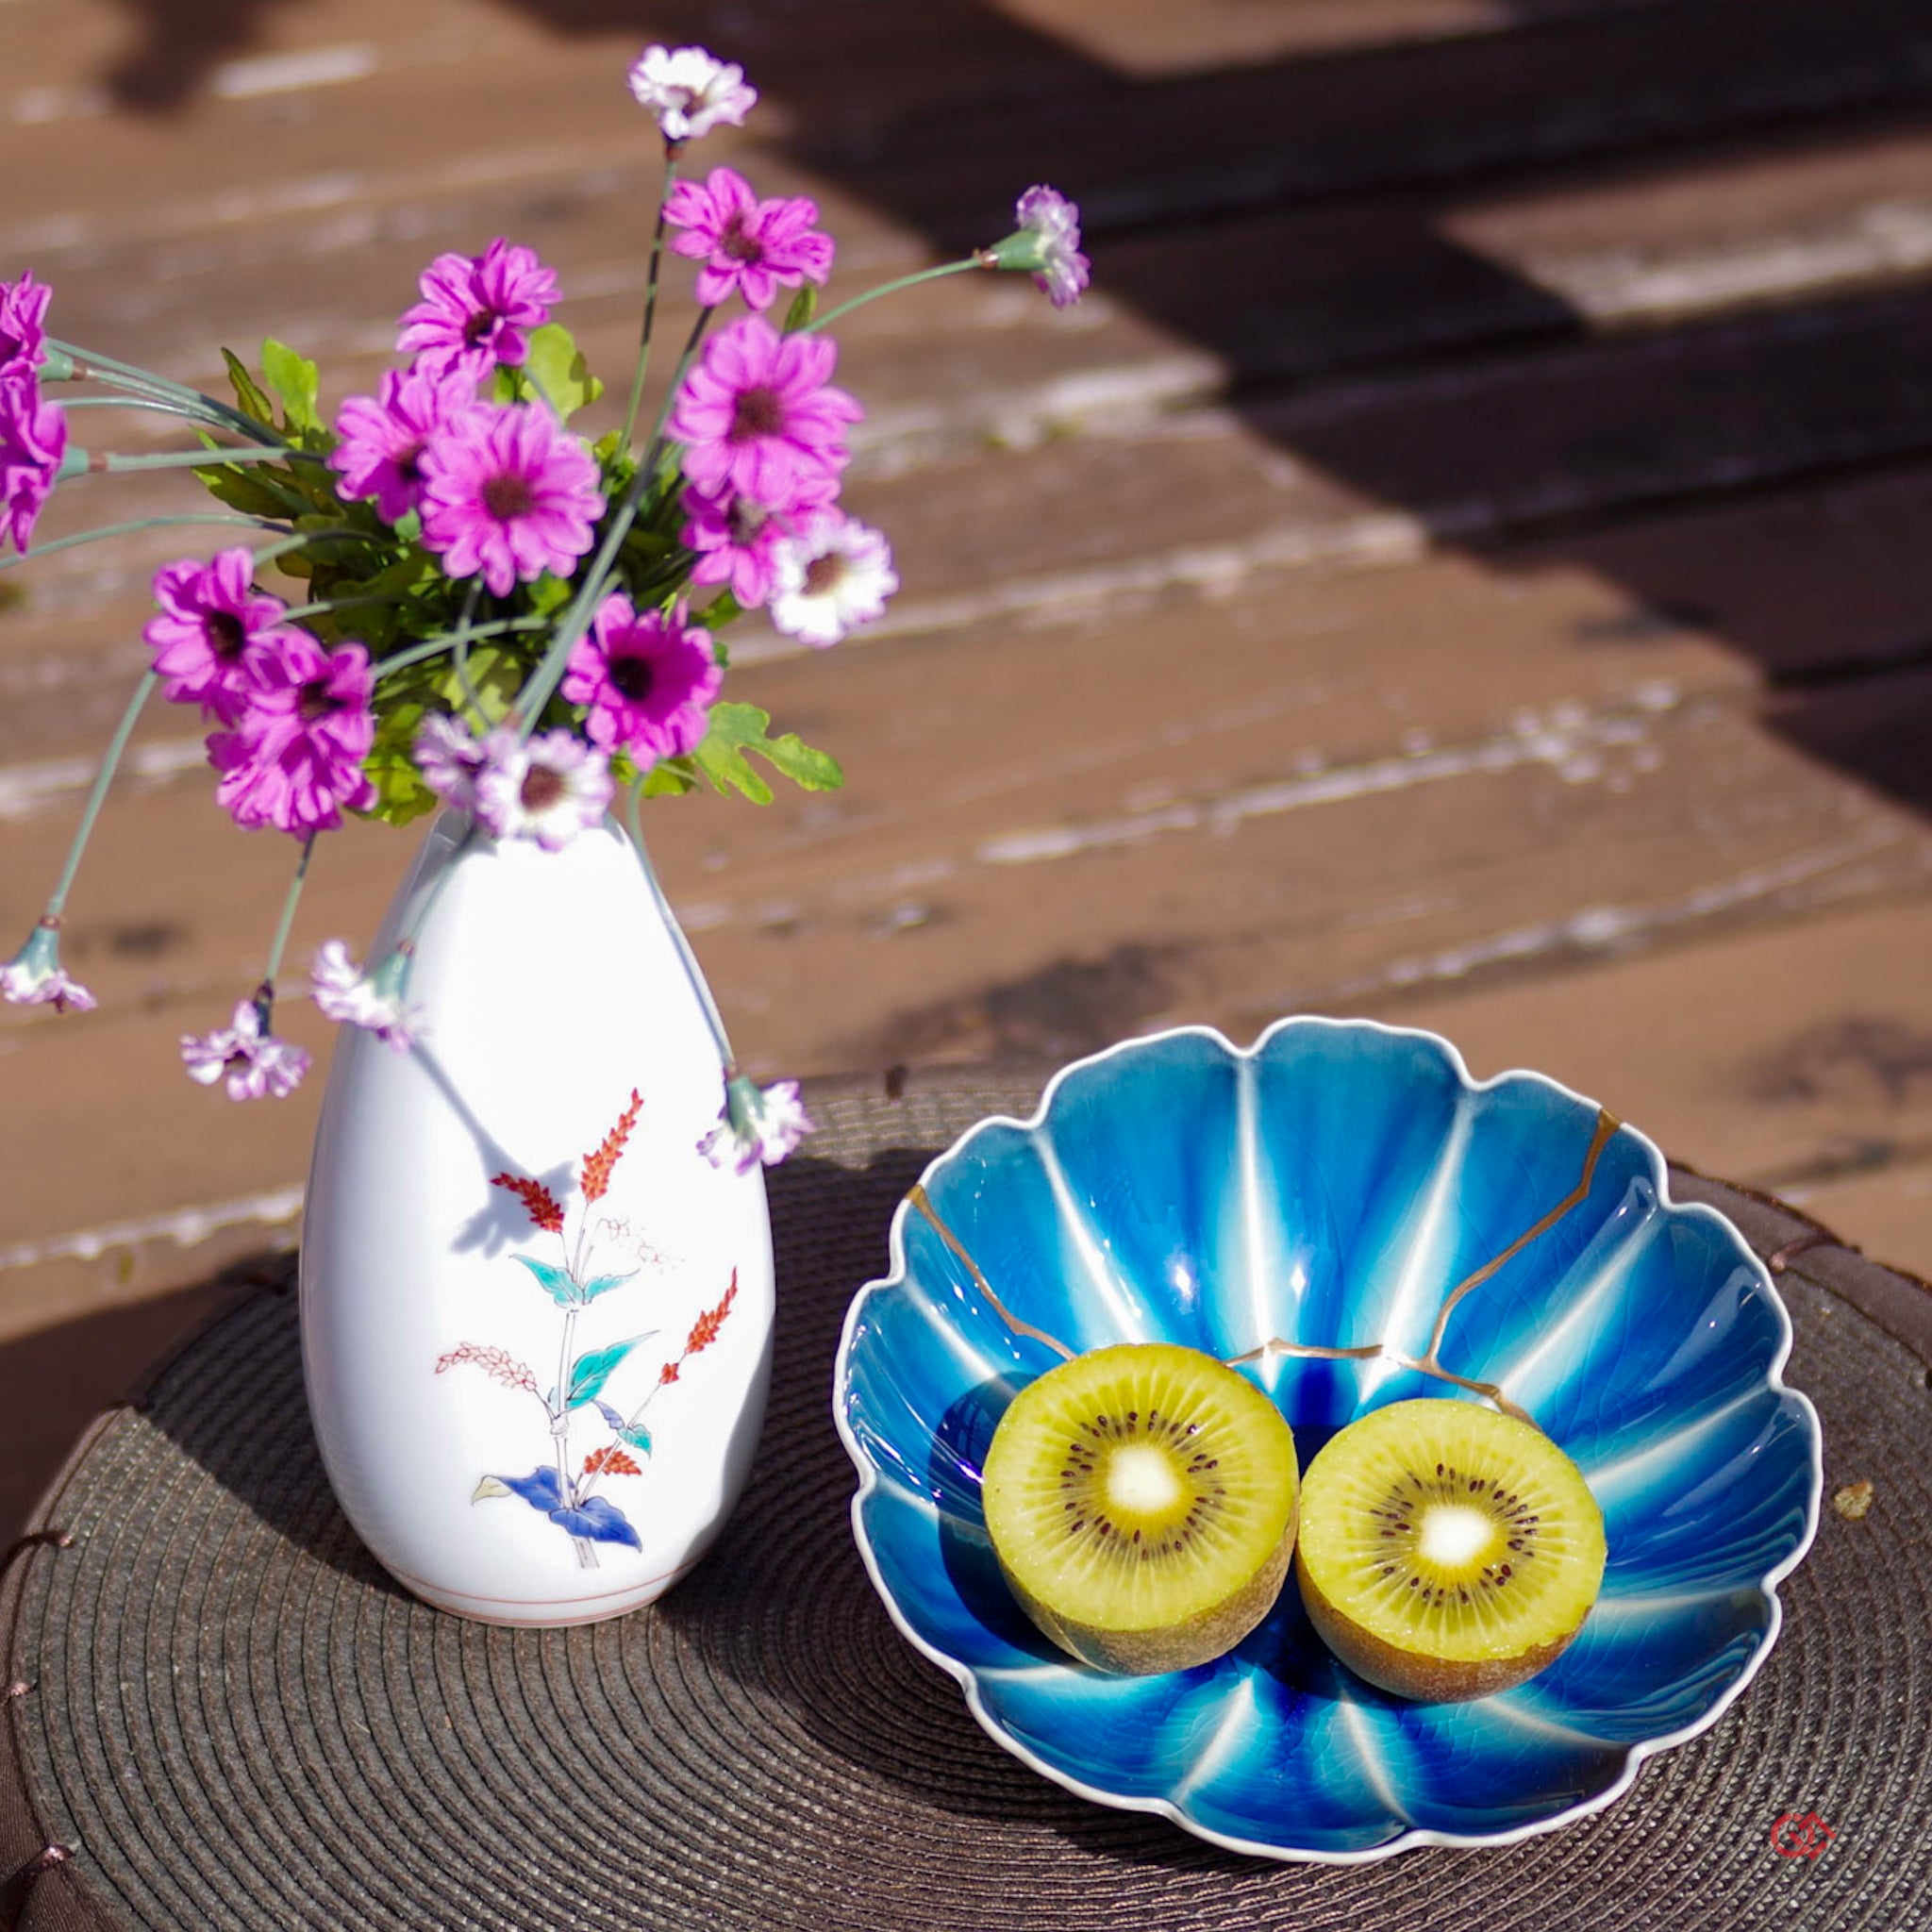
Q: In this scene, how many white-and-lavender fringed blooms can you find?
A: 9